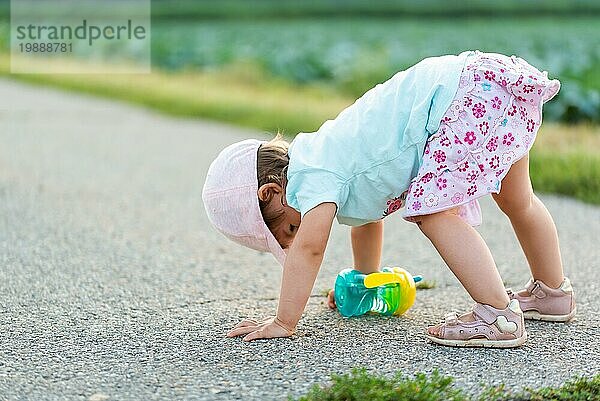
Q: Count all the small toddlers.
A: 1